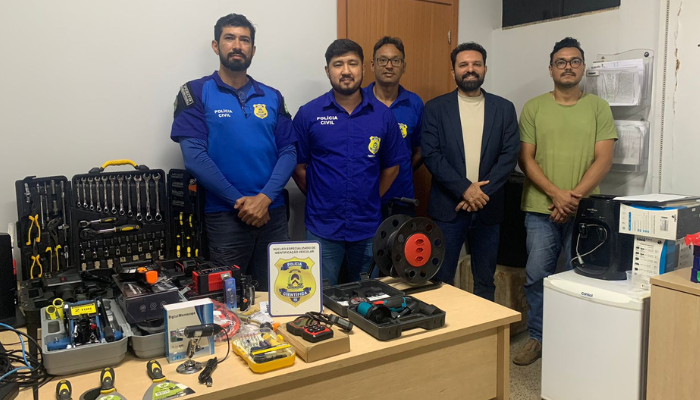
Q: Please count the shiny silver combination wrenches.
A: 11